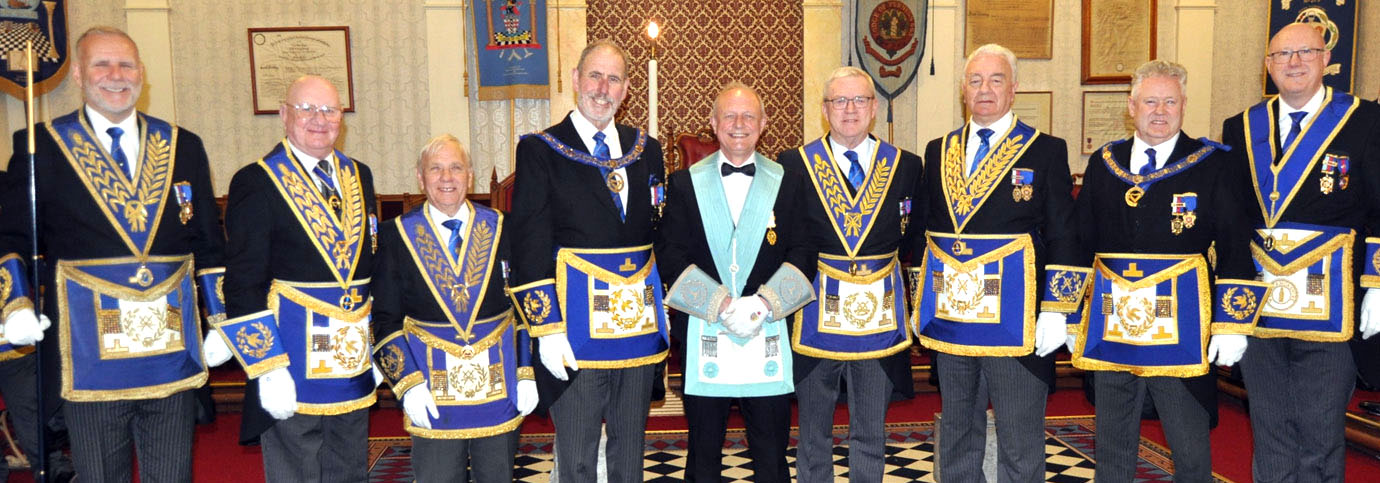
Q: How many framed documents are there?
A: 5